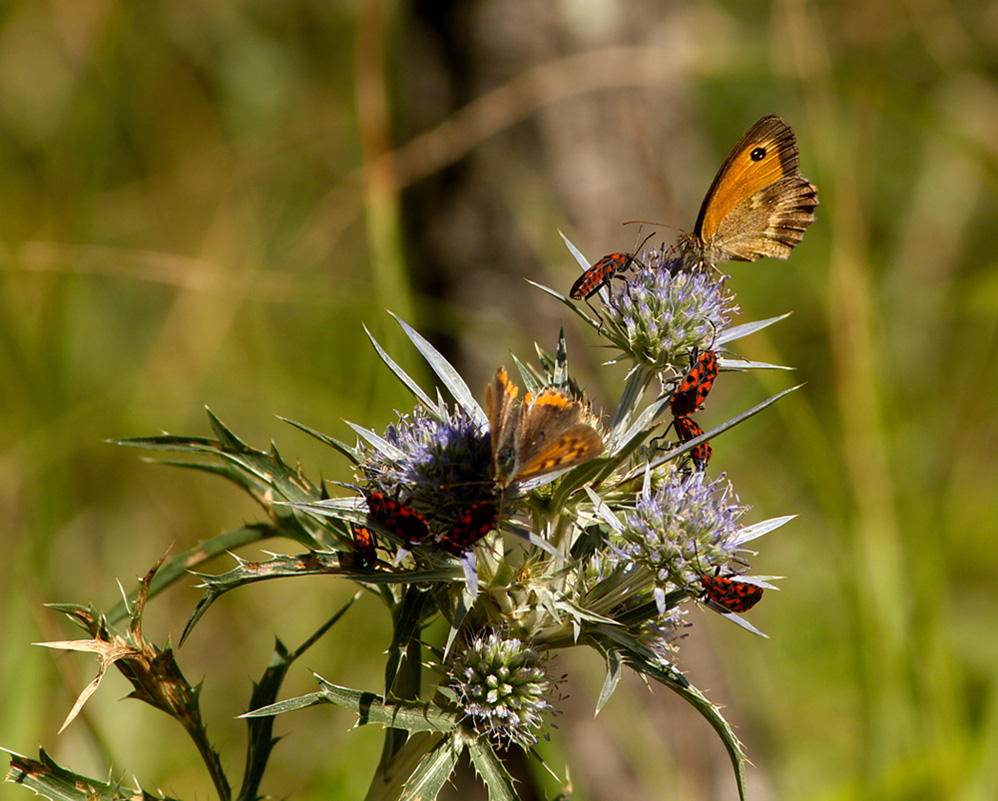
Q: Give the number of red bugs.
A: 7